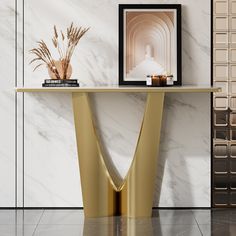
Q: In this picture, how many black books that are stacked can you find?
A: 2